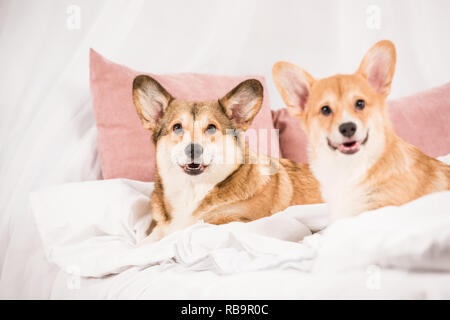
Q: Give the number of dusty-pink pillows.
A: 2